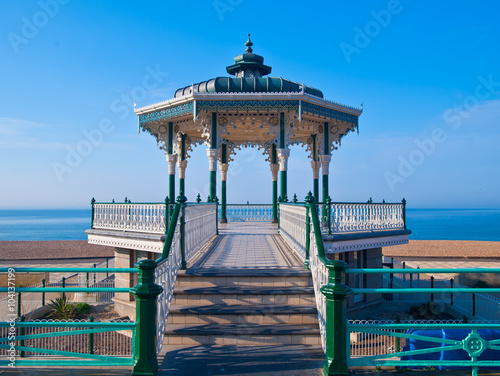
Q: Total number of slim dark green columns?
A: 8